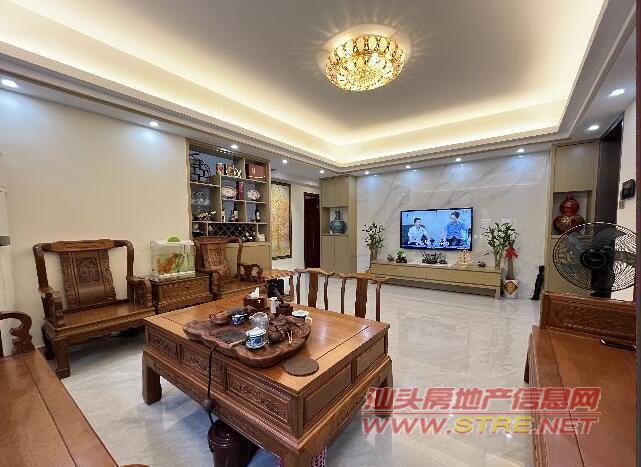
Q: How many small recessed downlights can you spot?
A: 11